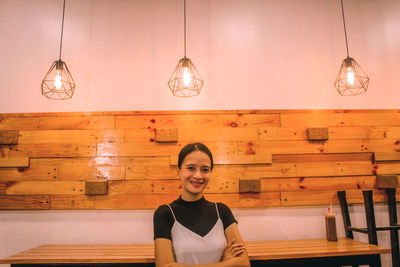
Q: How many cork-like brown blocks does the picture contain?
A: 6